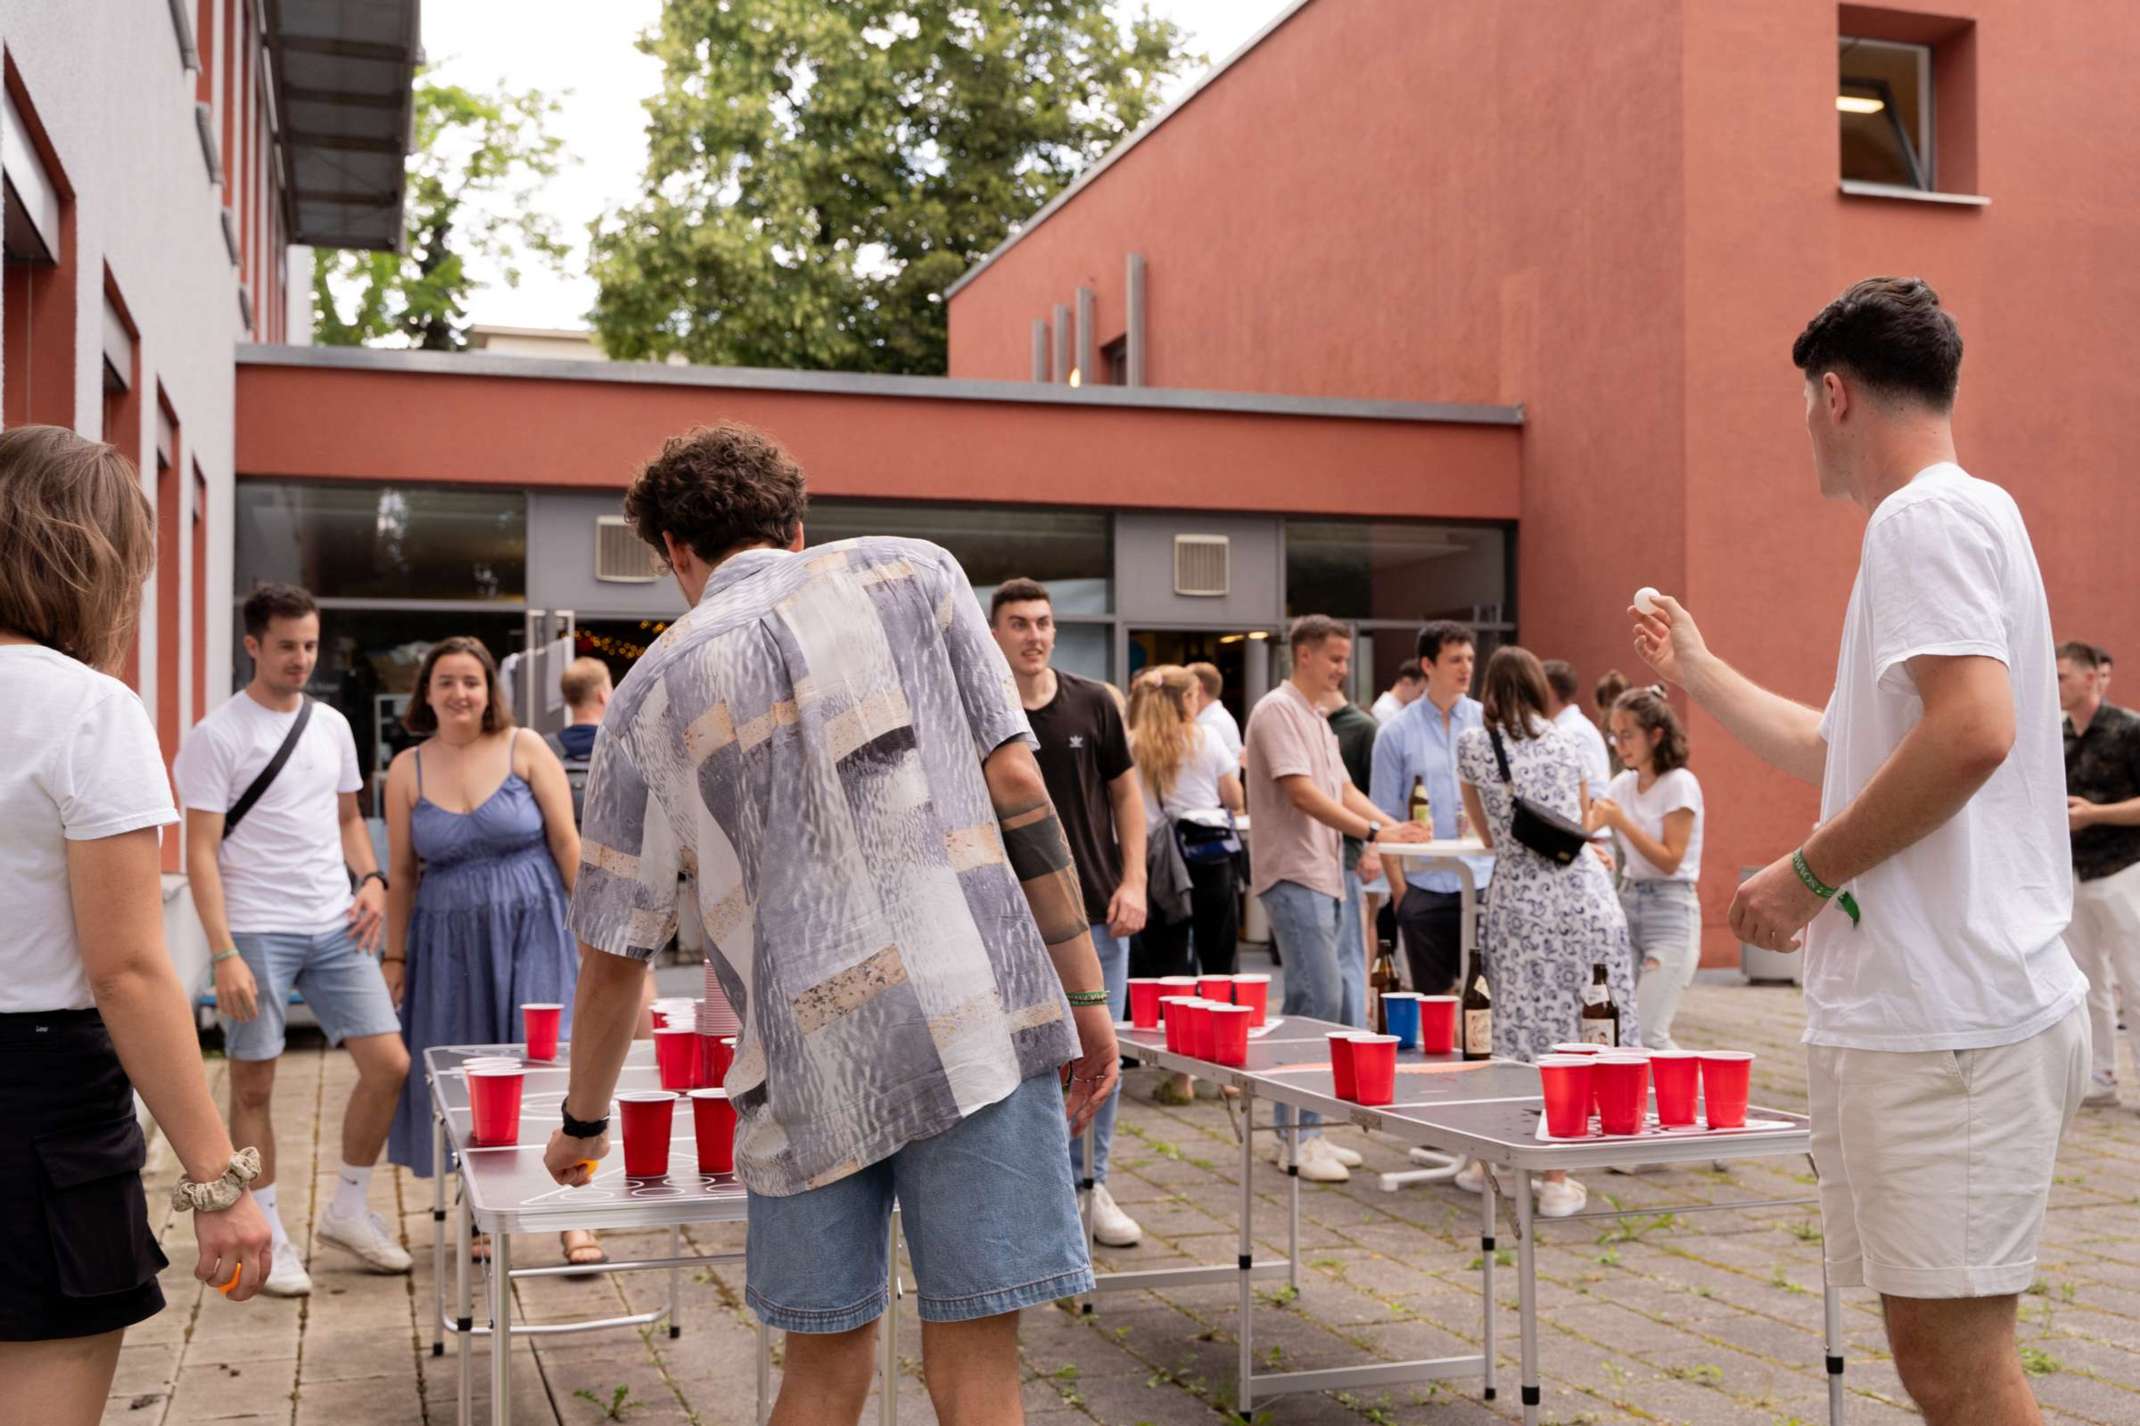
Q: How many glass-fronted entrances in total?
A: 2